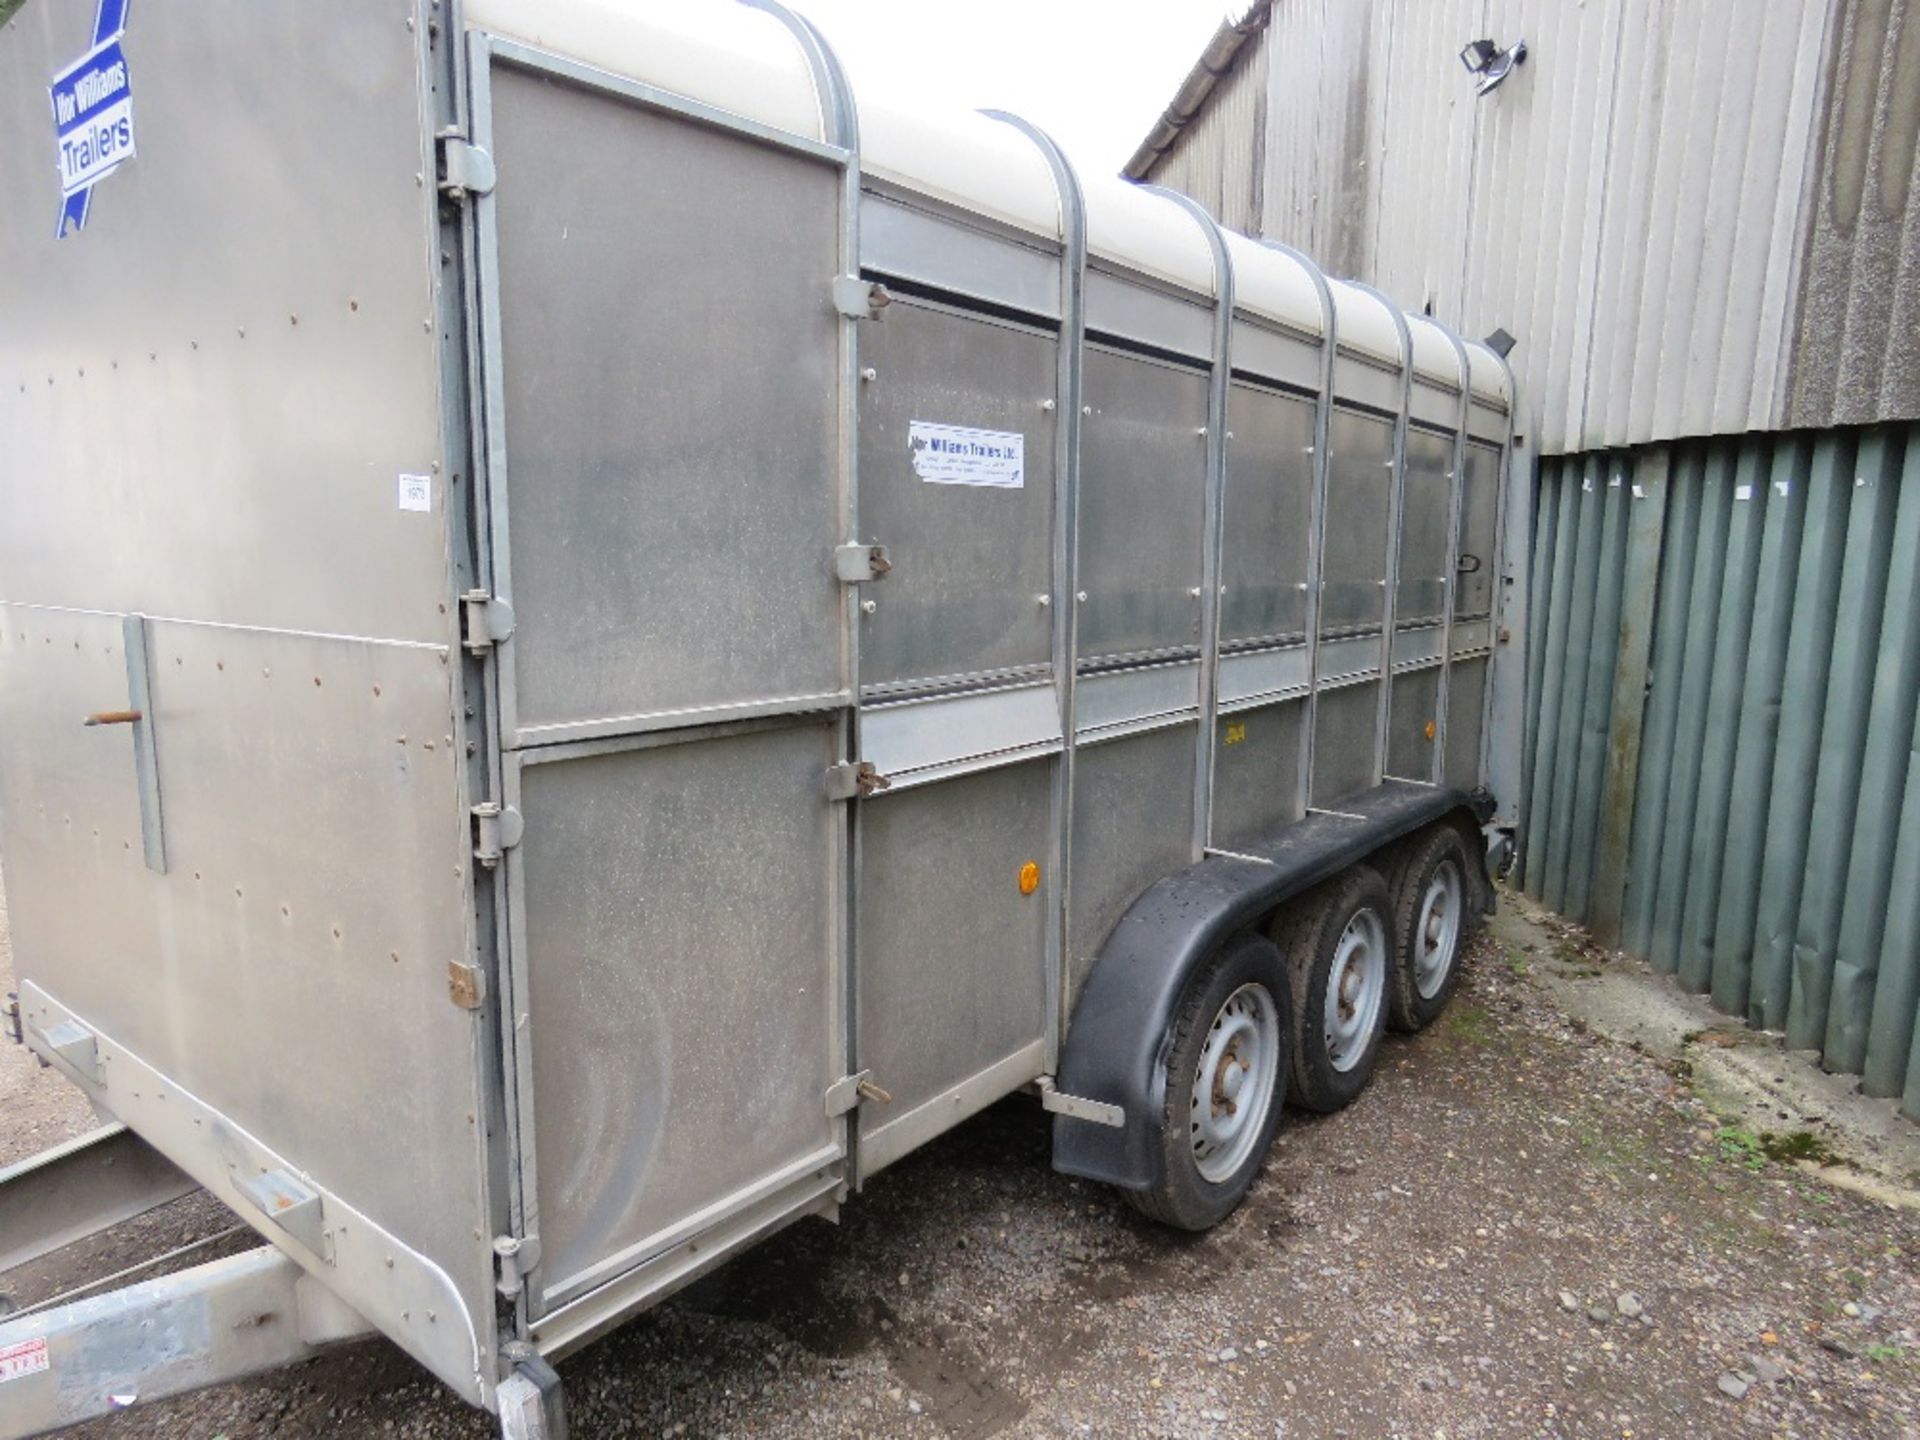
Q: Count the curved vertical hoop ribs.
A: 7